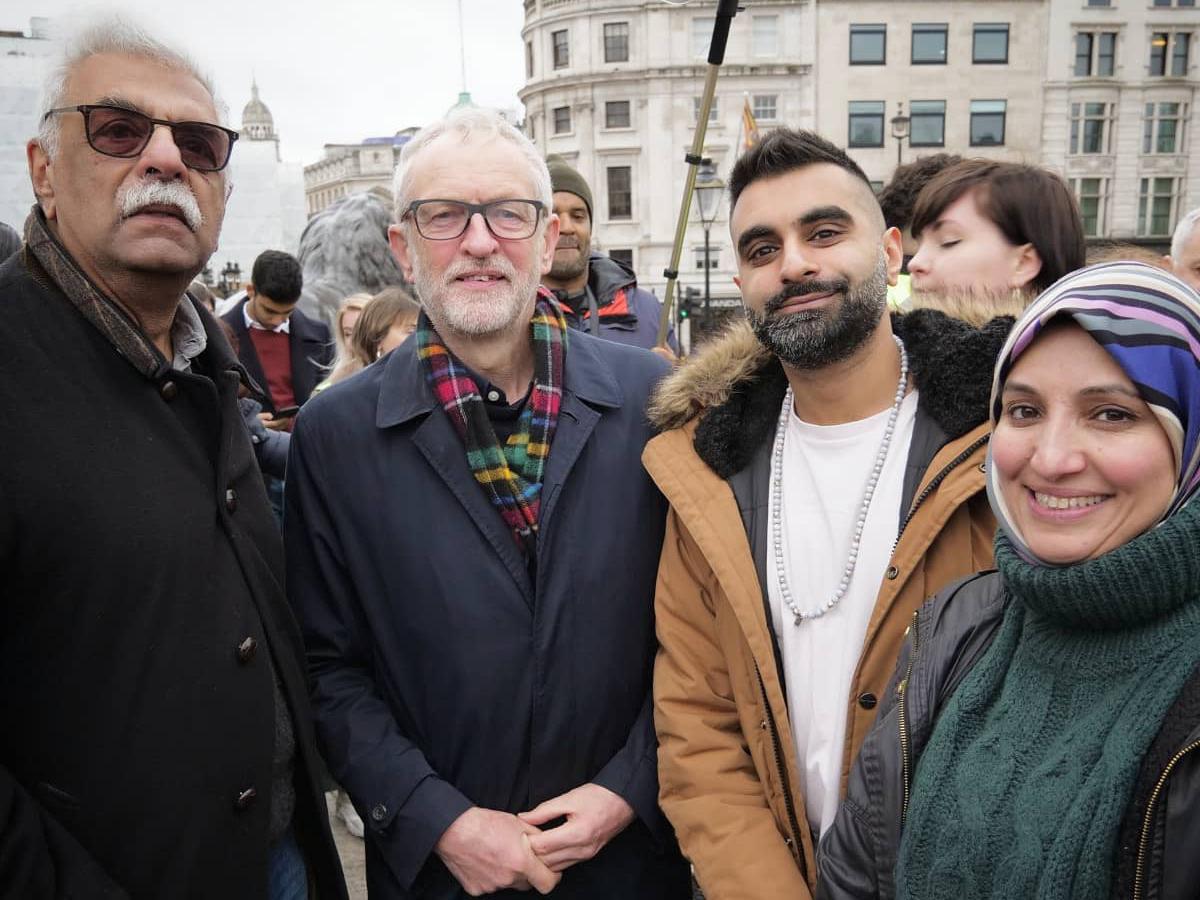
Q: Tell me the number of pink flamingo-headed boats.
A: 0